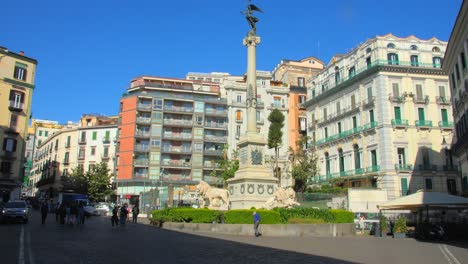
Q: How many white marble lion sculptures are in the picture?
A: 2